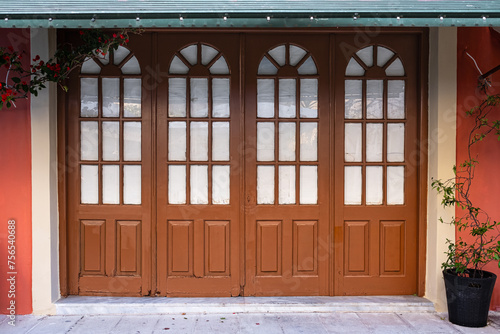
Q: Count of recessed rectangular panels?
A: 8